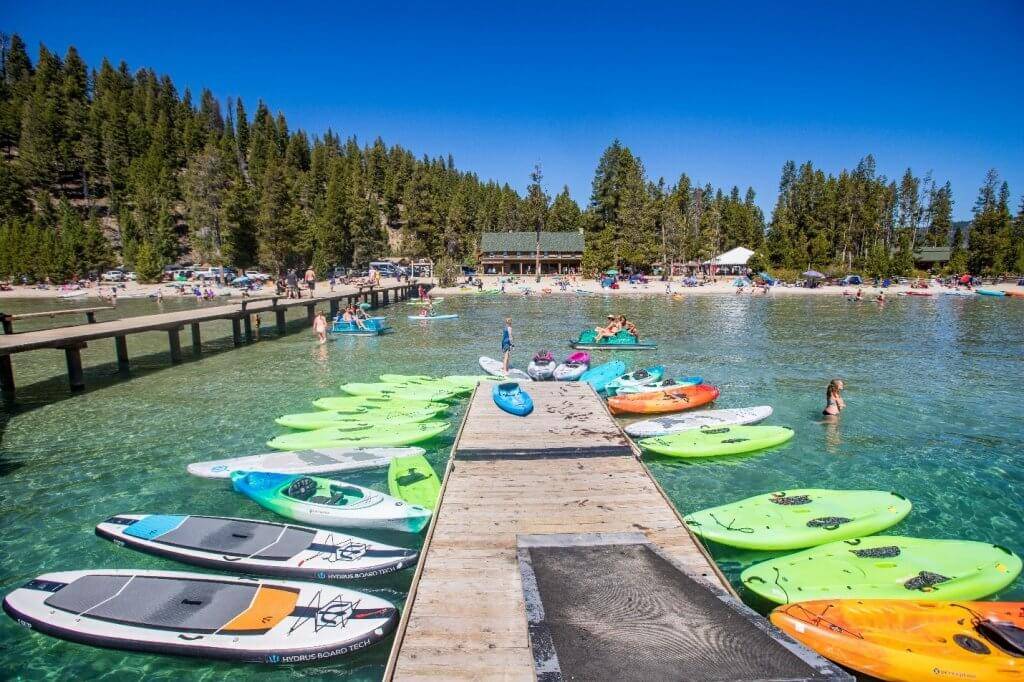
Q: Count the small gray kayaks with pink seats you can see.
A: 2